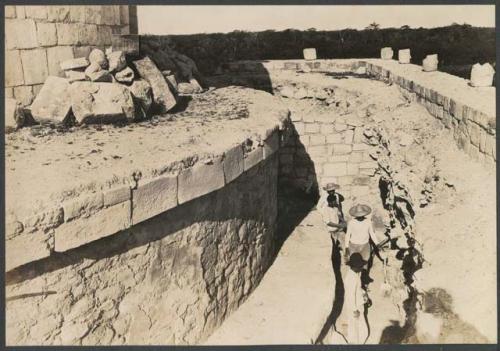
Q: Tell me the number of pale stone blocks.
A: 5